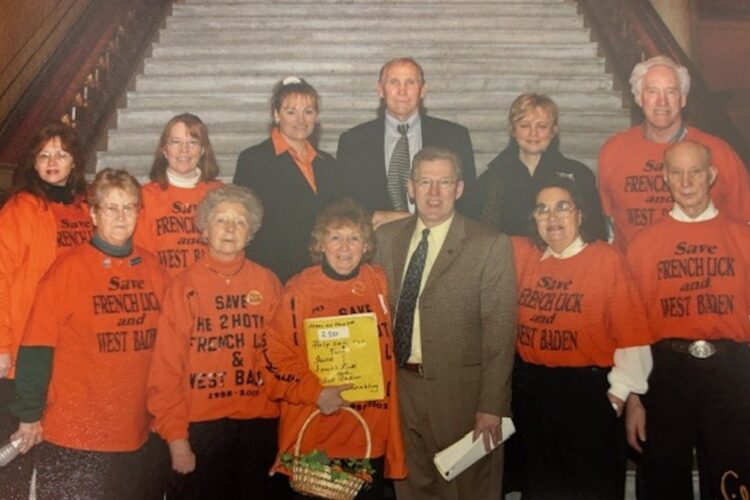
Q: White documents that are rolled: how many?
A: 1